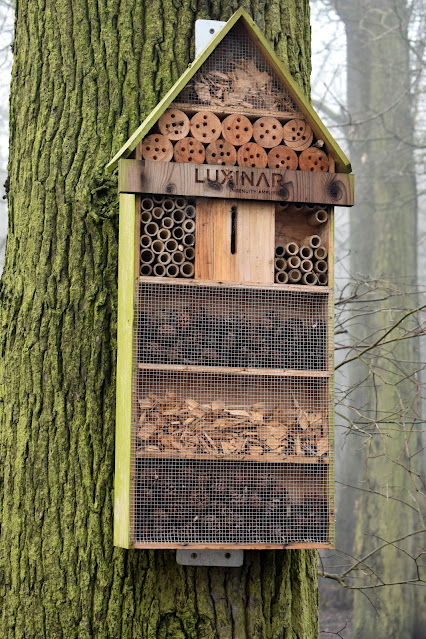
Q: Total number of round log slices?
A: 11